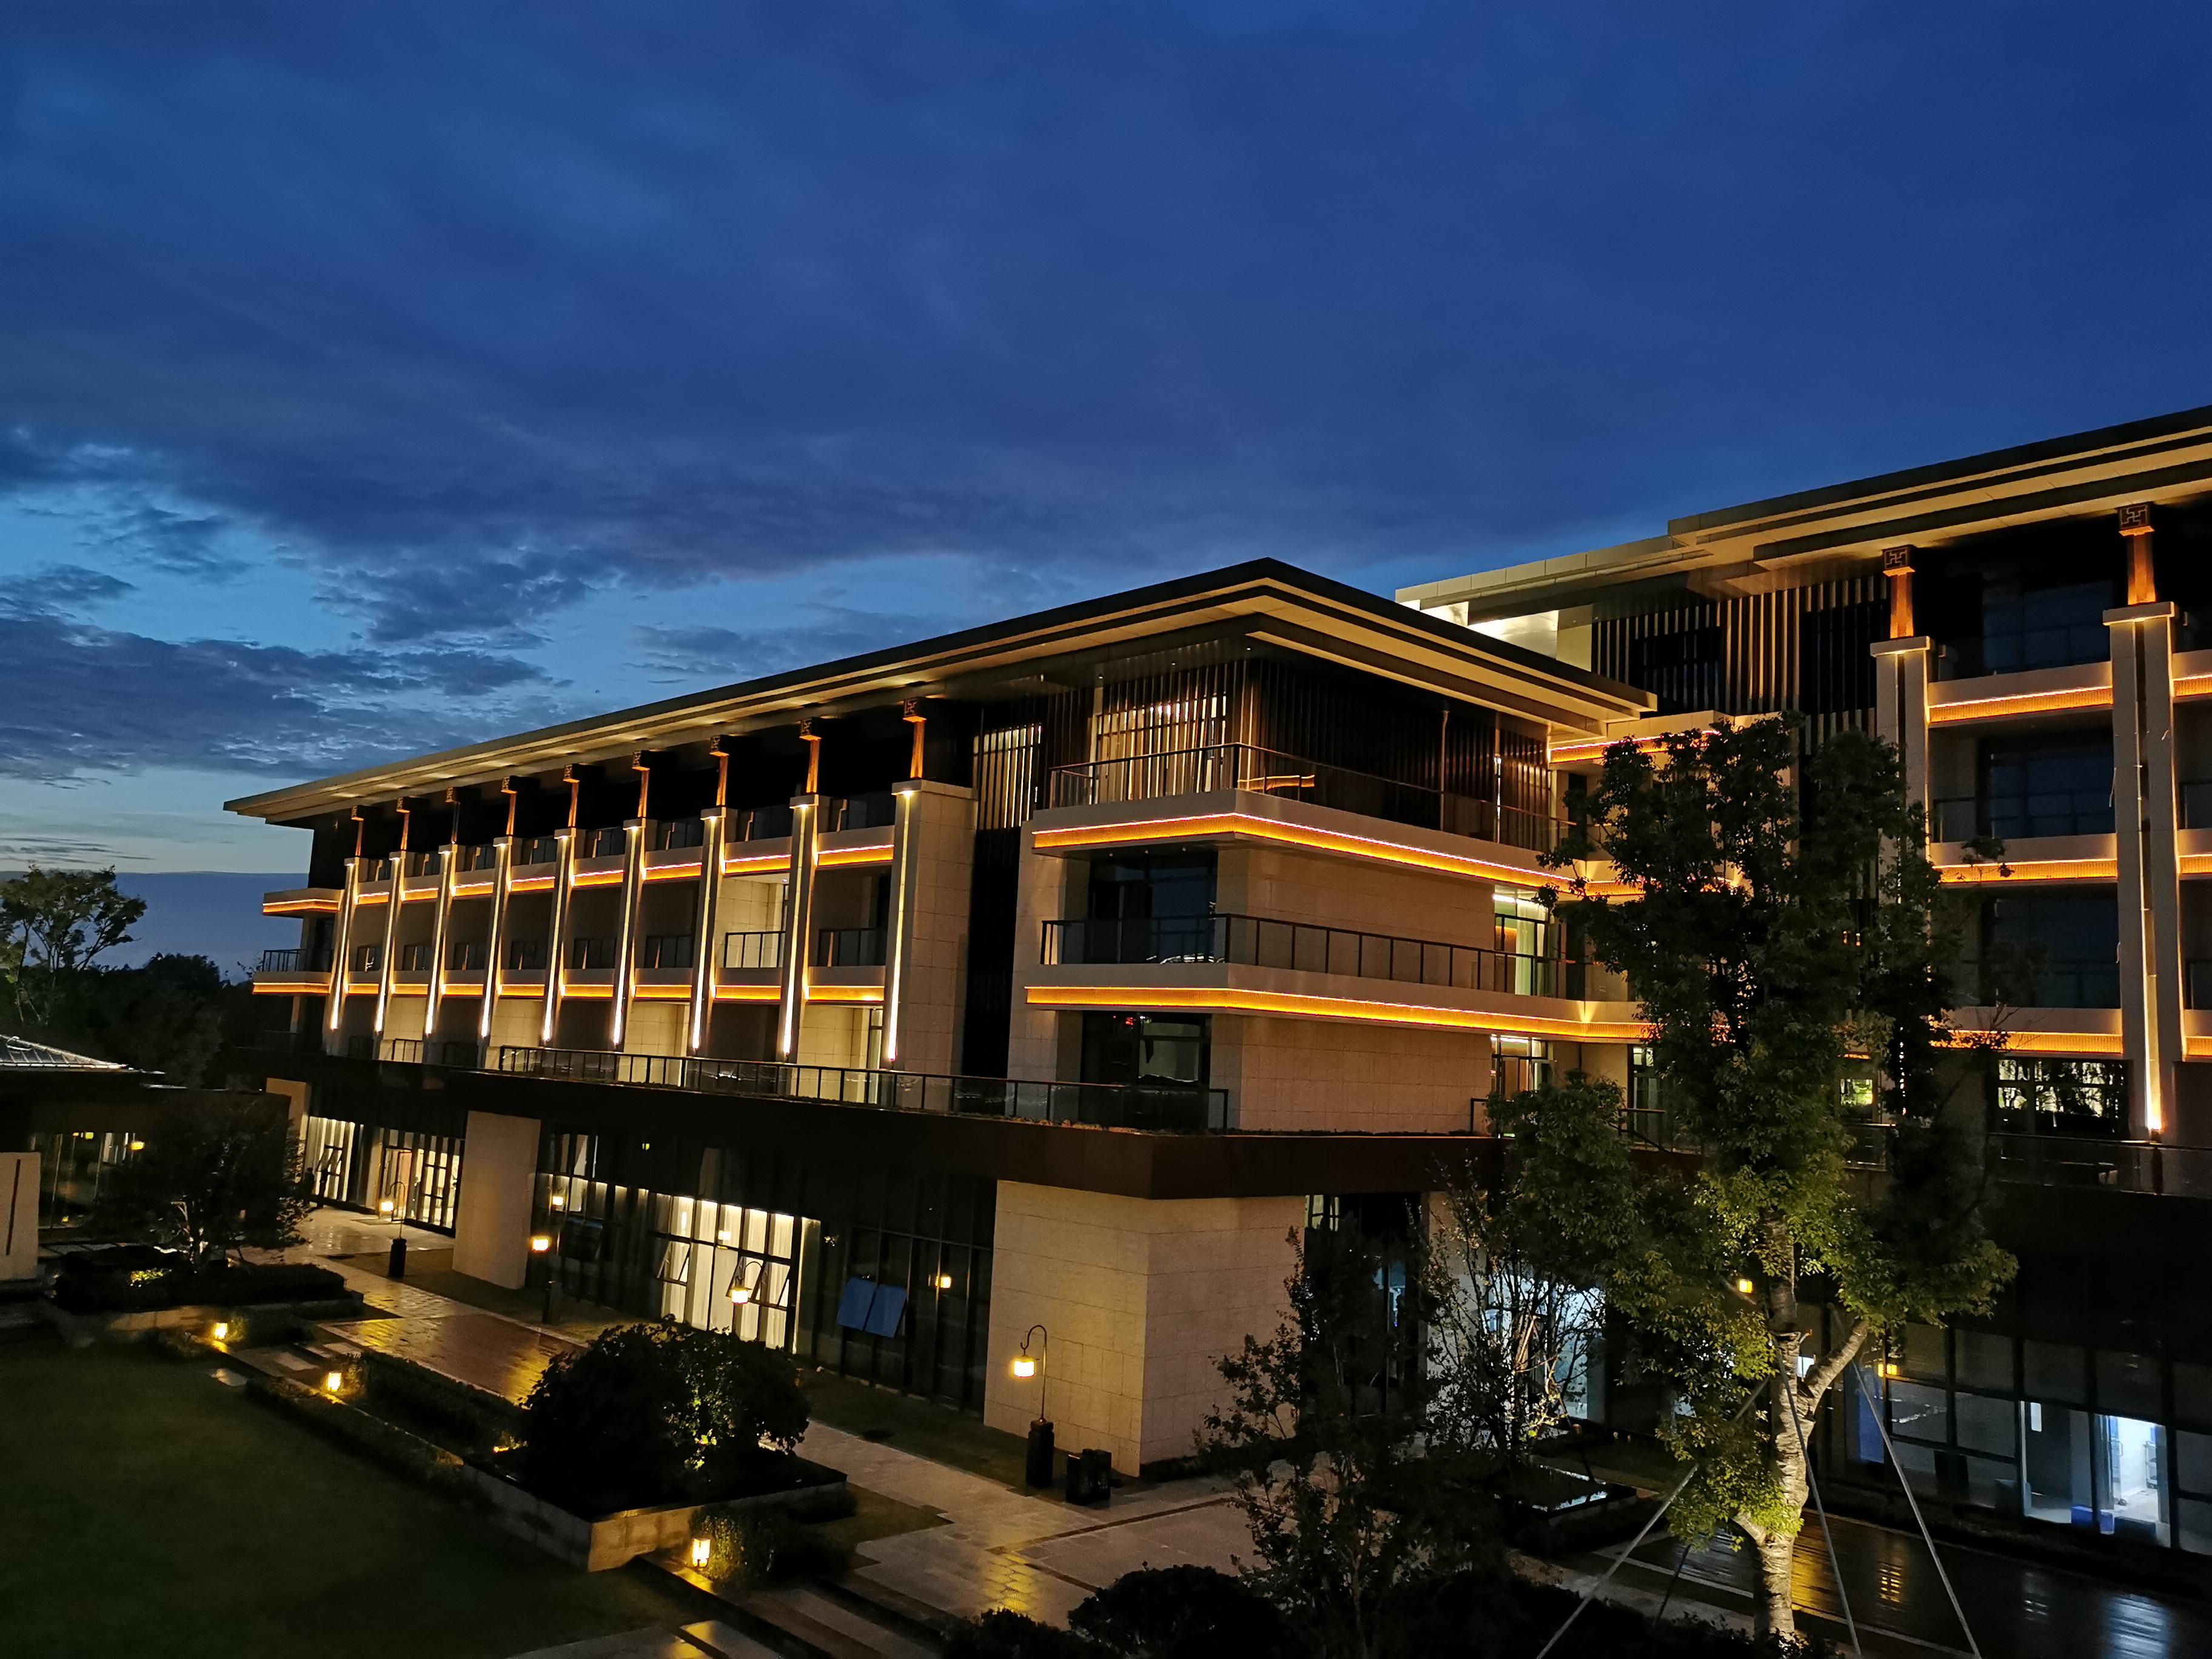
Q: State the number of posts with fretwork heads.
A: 11